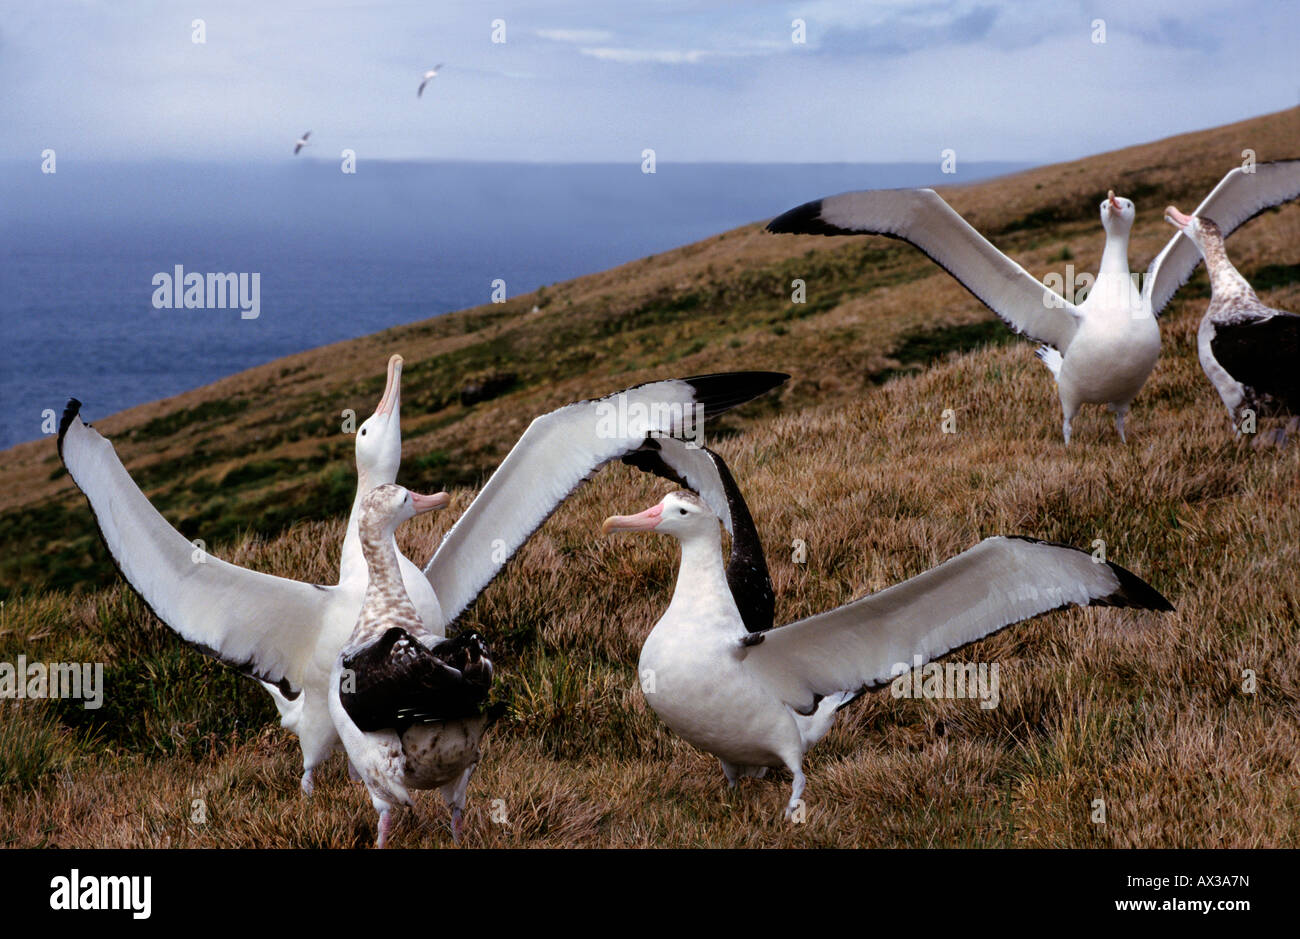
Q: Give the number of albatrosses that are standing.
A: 5